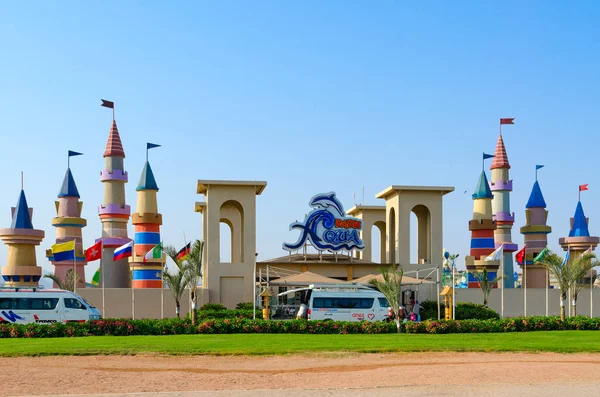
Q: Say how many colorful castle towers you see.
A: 8